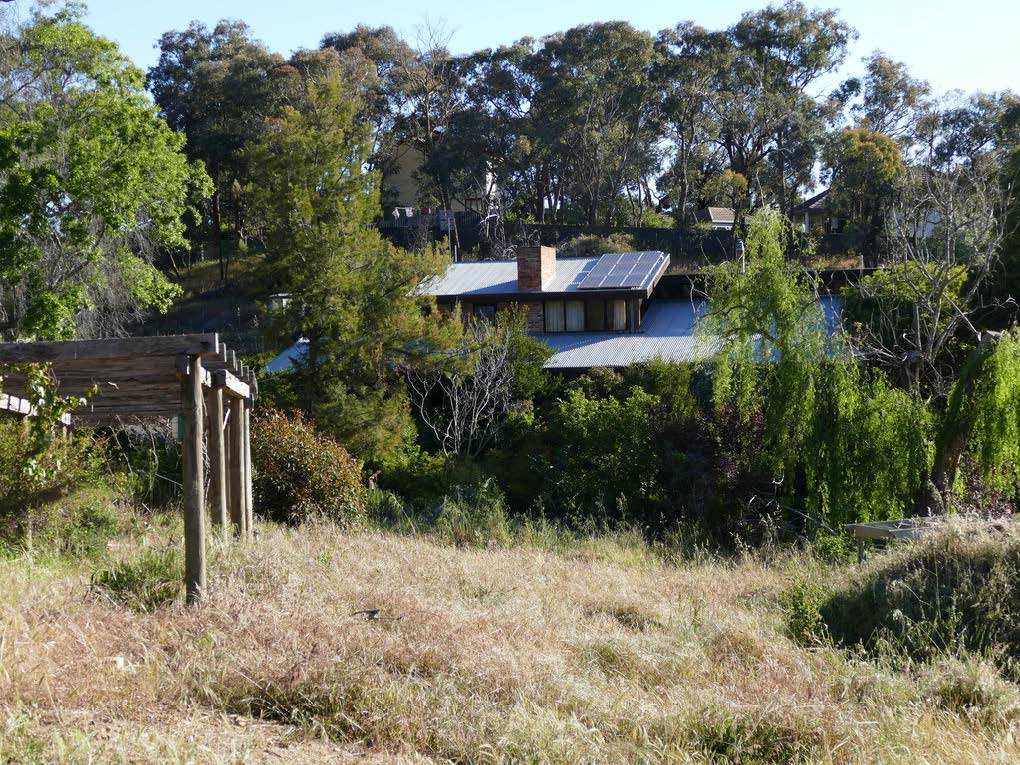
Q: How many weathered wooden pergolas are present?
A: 1